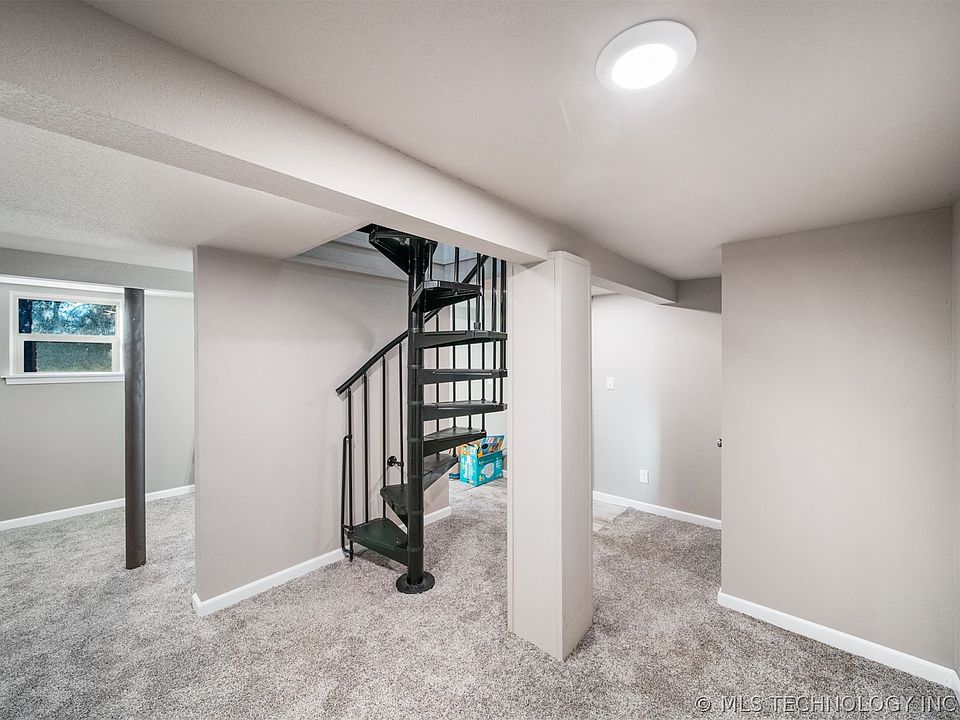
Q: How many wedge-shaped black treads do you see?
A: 9